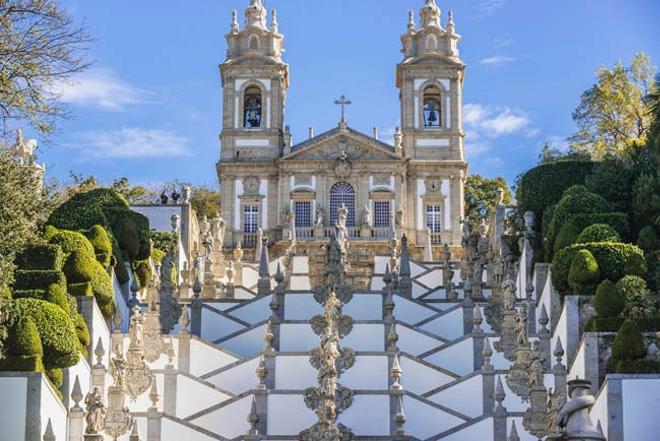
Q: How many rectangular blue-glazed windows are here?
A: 4